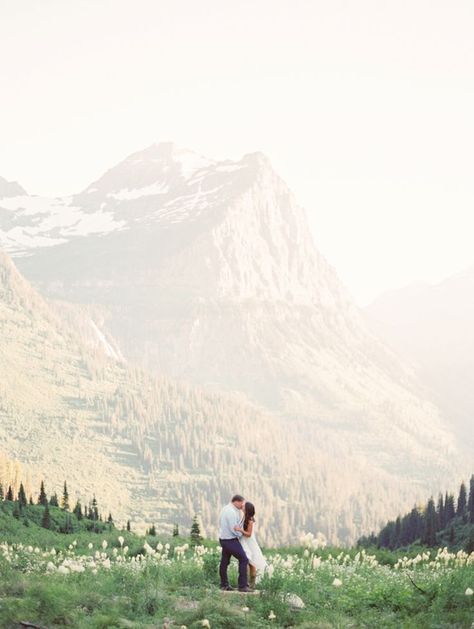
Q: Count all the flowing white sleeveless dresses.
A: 1